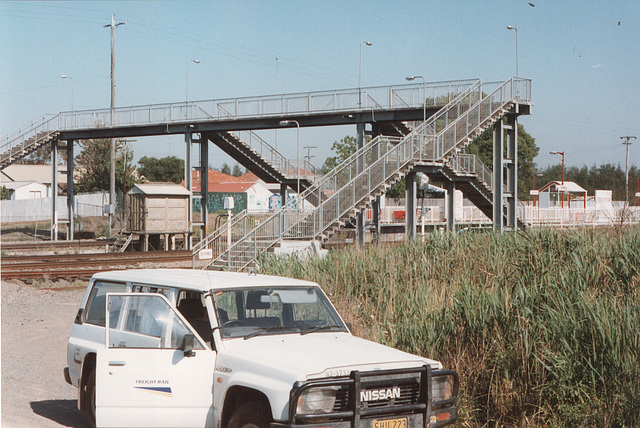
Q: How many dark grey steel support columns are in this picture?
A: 11